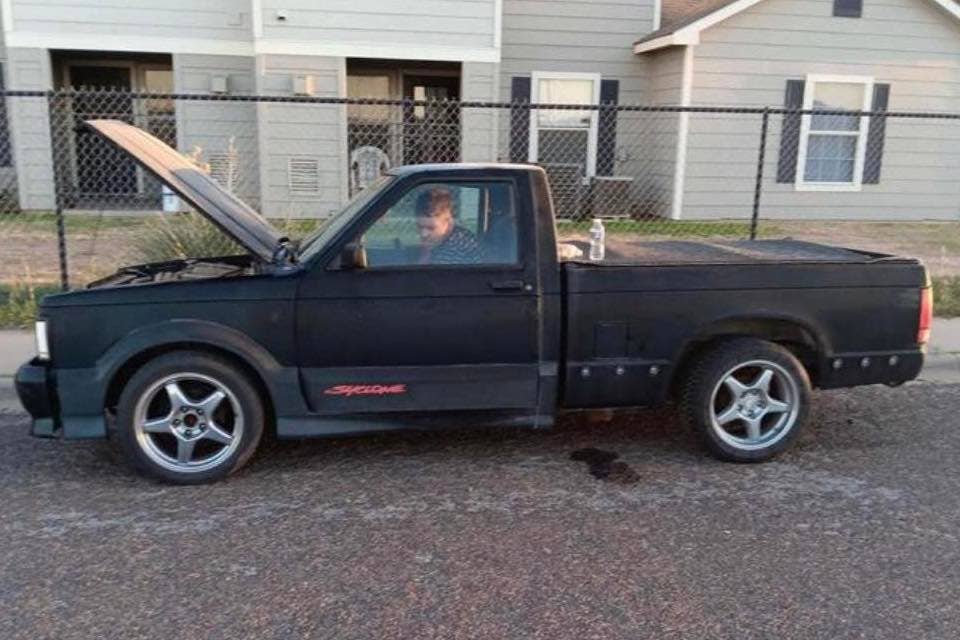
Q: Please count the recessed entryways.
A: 2